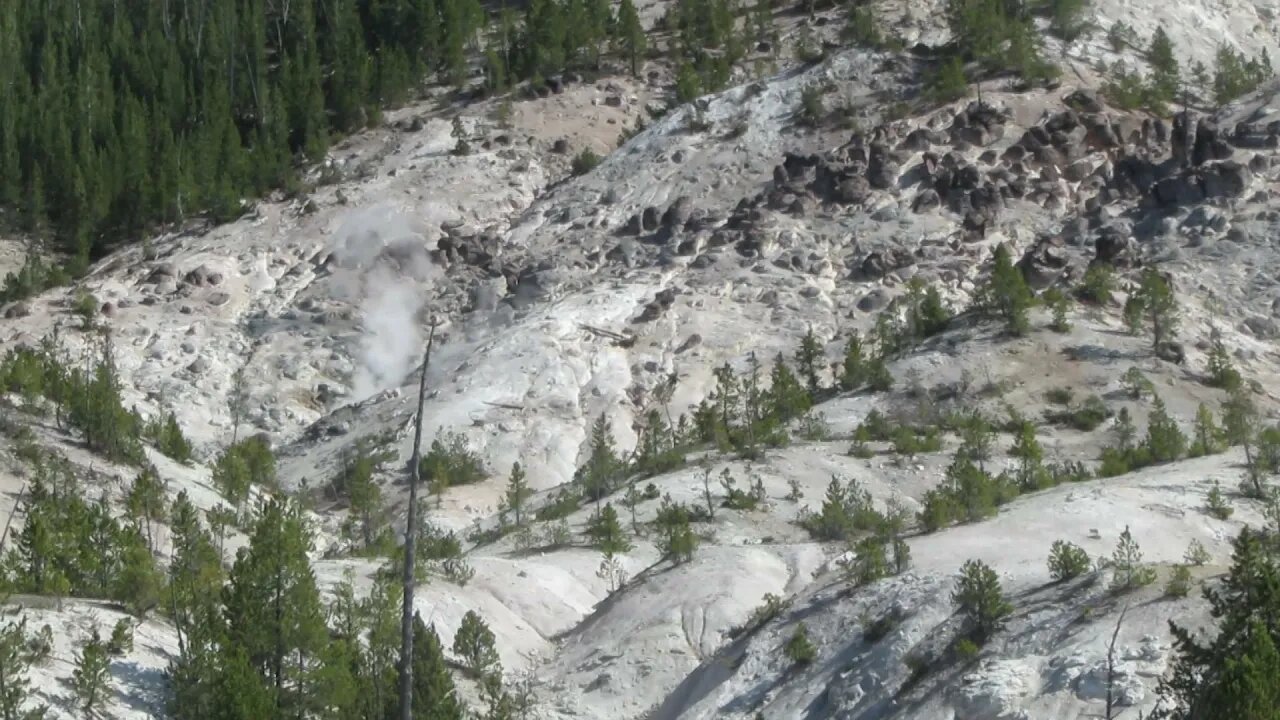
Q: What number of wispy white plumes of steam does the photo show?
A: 1